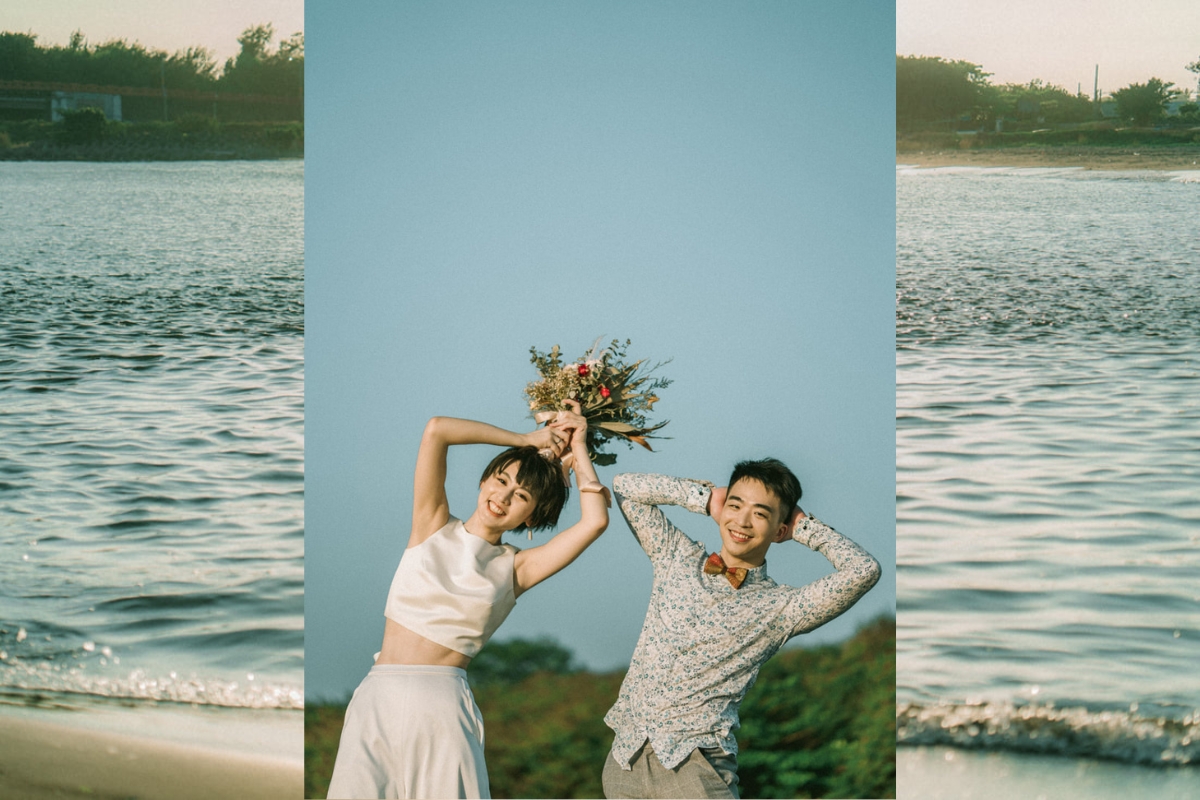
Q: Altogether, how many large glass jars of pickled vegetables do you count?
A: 0